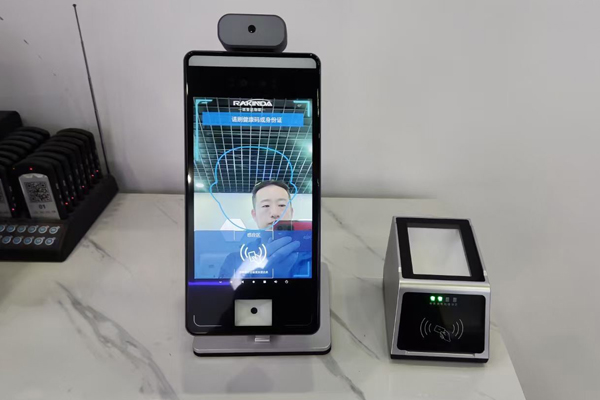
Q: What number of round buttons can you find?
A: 11